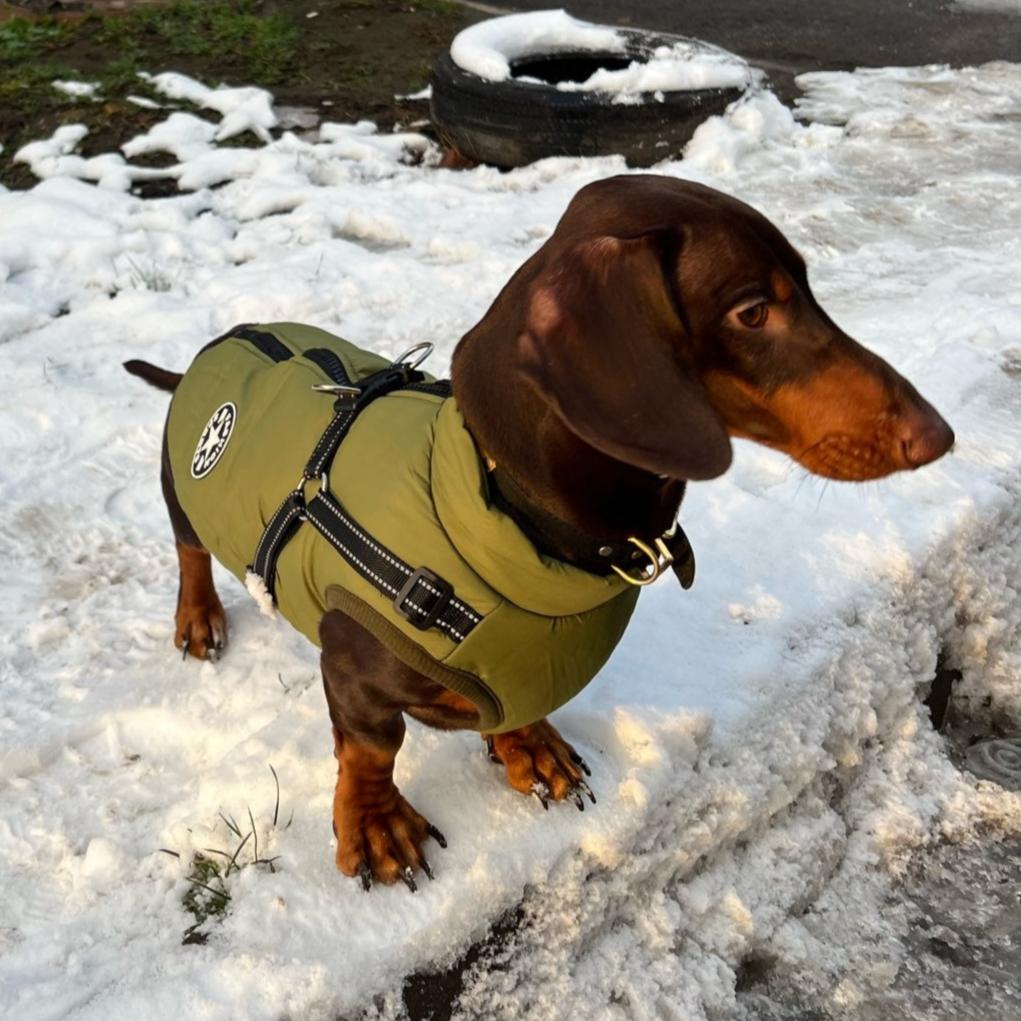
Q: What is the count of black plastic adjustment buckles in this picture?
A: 1